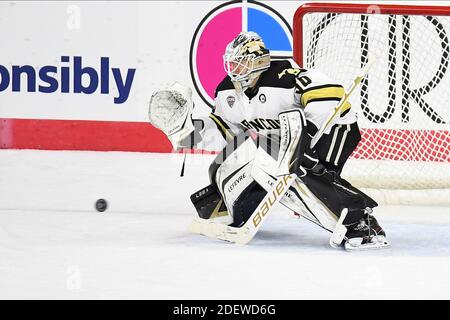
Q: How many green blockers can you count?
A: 0